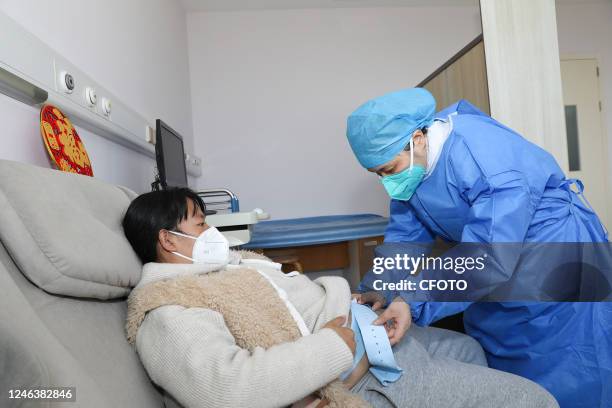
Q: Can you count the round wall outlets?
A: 3